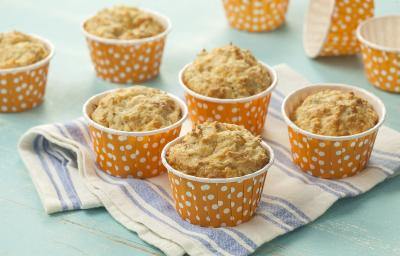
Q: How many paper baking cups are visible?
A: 9